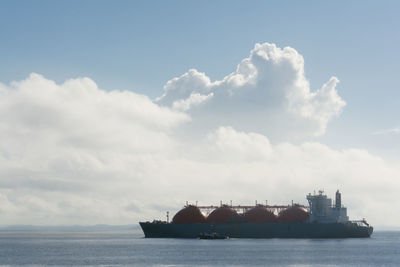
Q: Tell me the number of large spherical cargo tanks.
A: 4